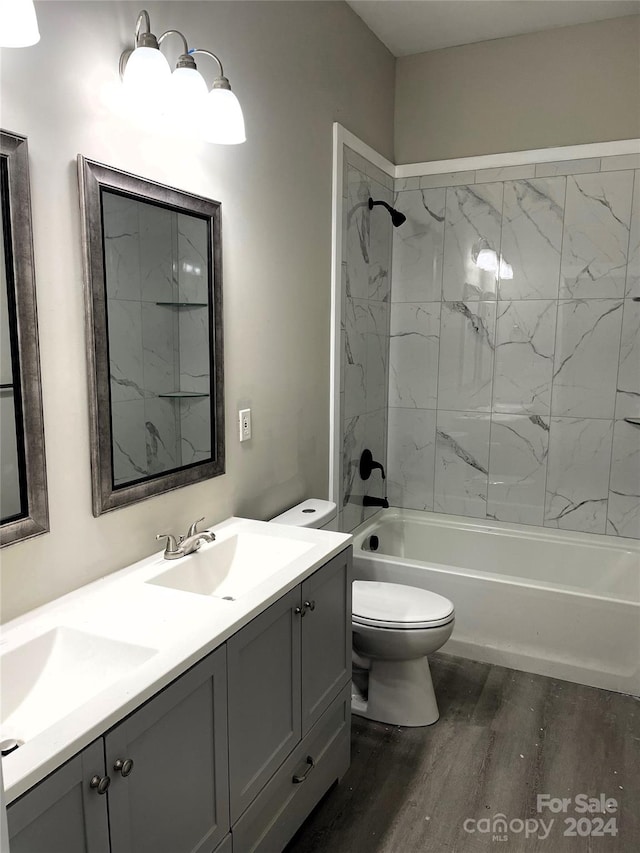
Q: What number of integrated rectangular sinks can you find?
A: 2